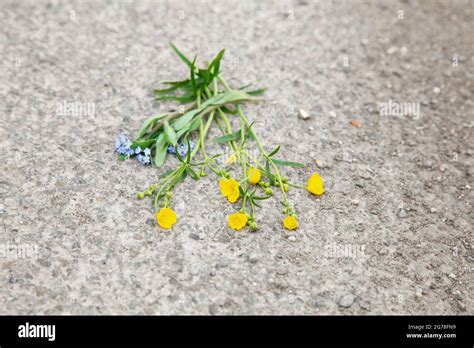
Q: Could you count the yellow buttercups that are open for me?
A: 6